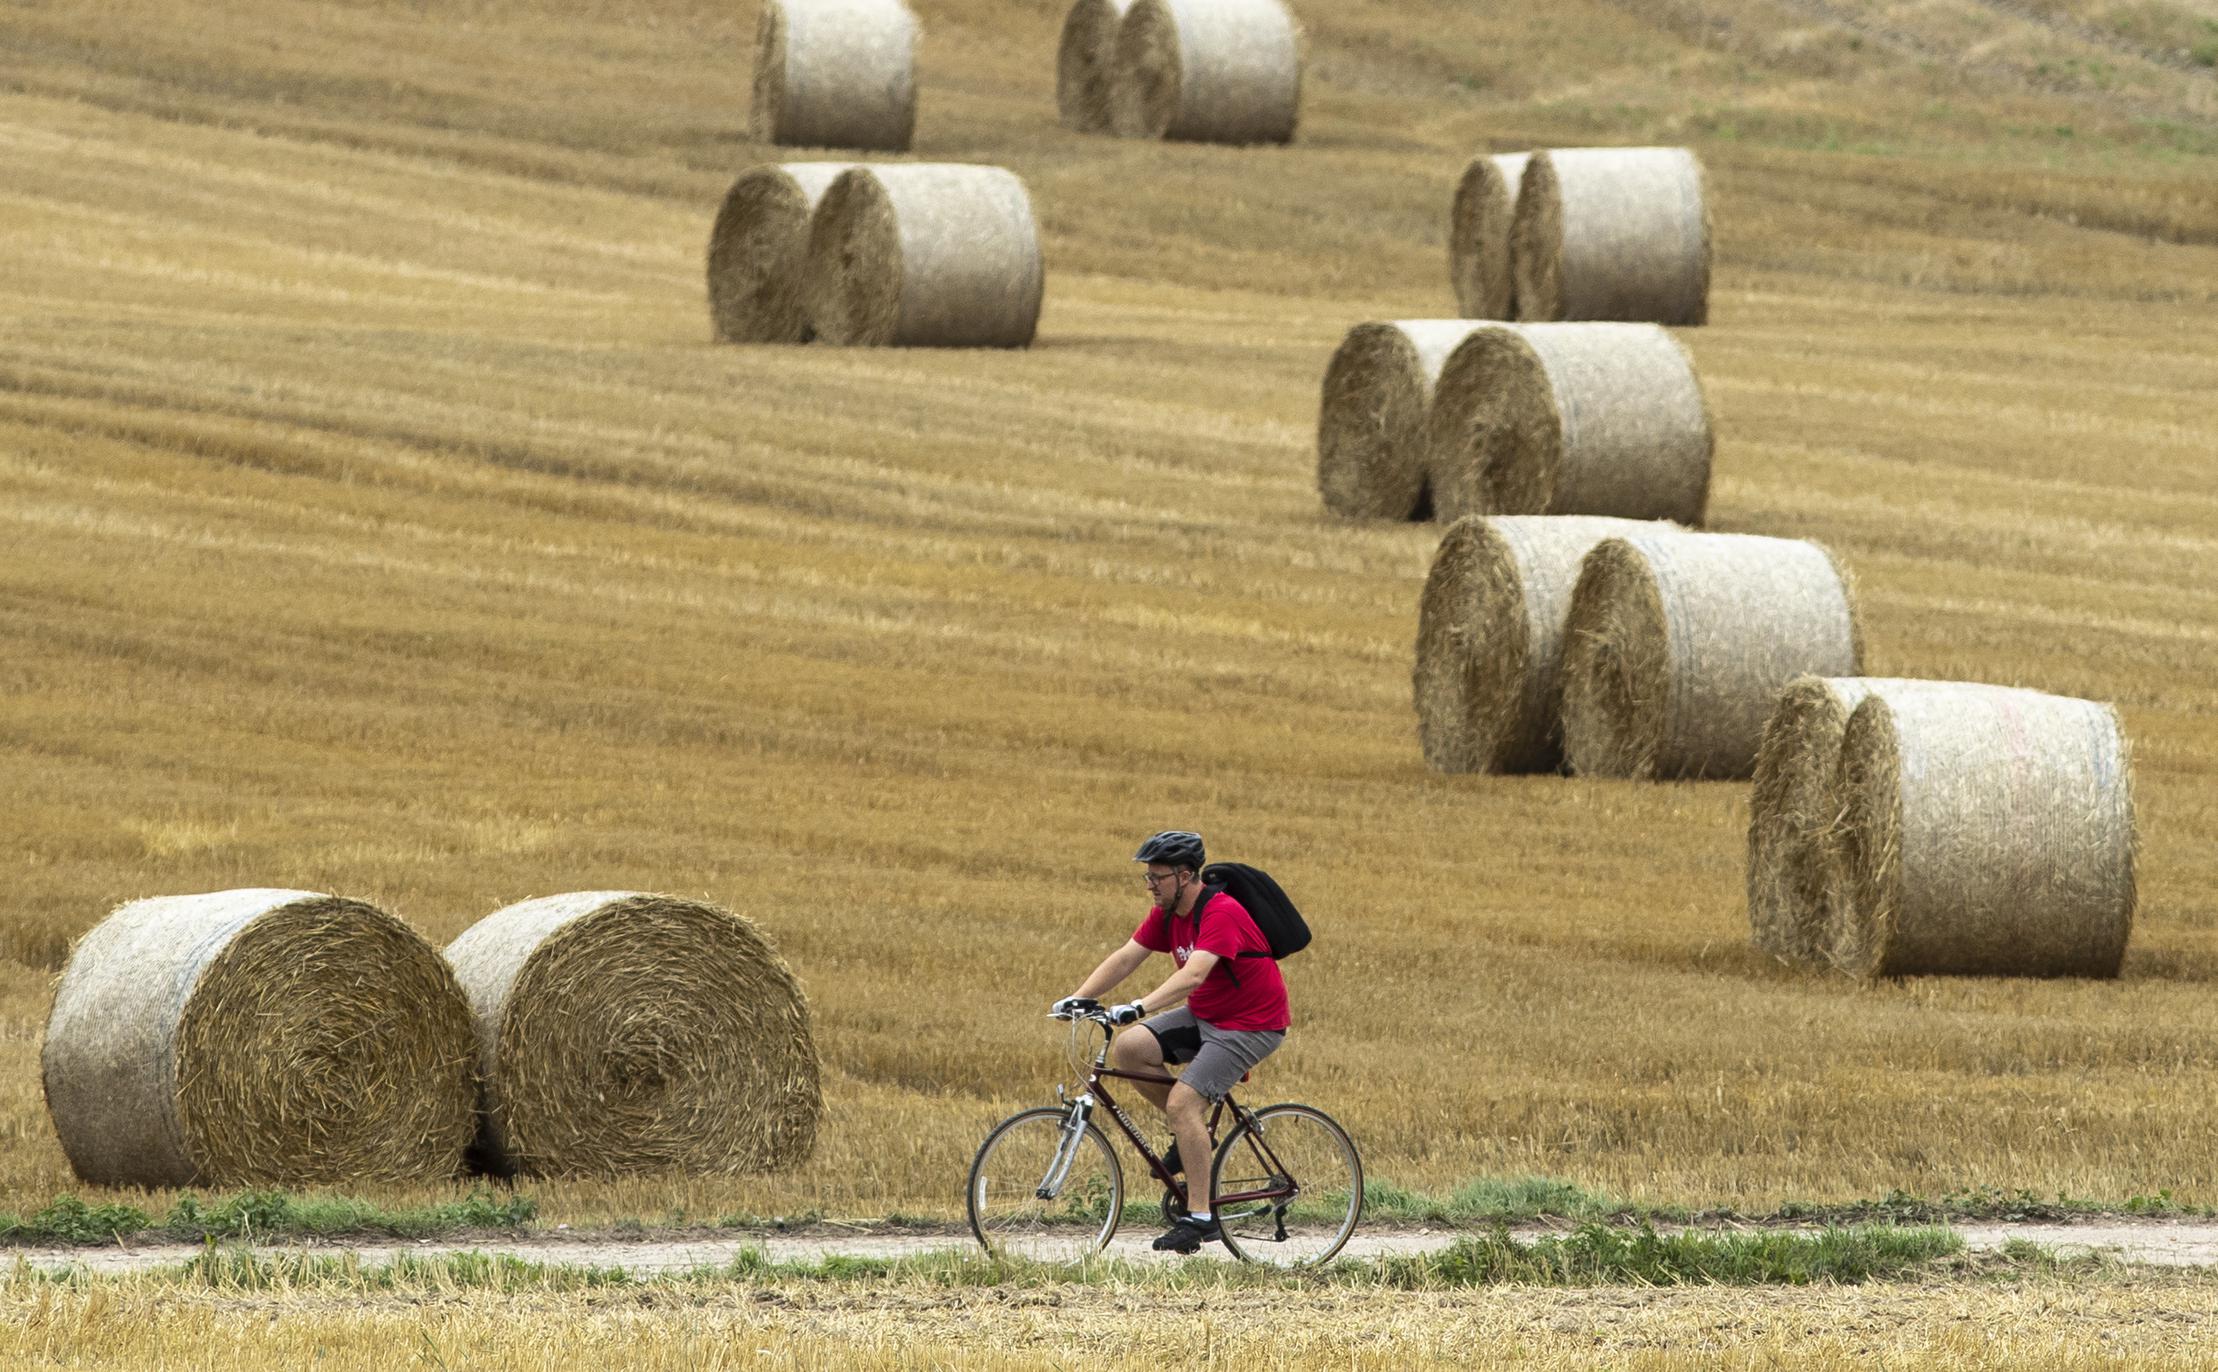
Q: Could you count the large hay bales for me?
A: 15